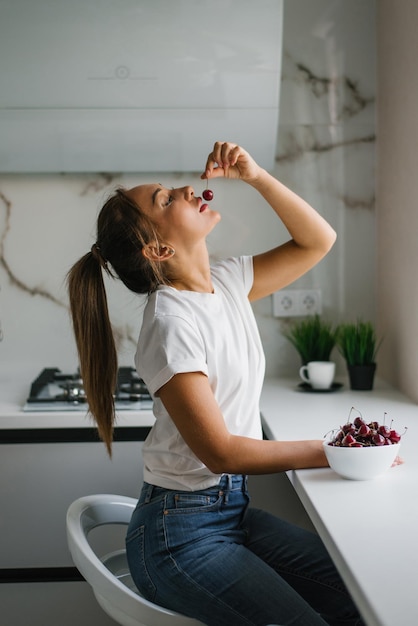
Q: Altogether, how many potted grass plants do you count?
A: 2